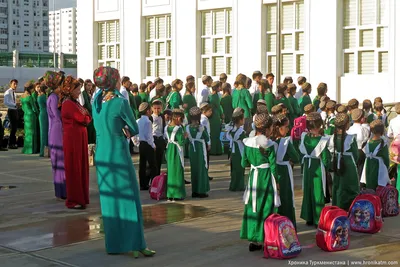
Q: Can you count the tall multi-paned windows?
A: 5